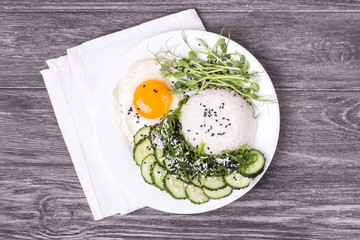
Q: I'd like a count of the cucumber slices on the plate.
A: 14